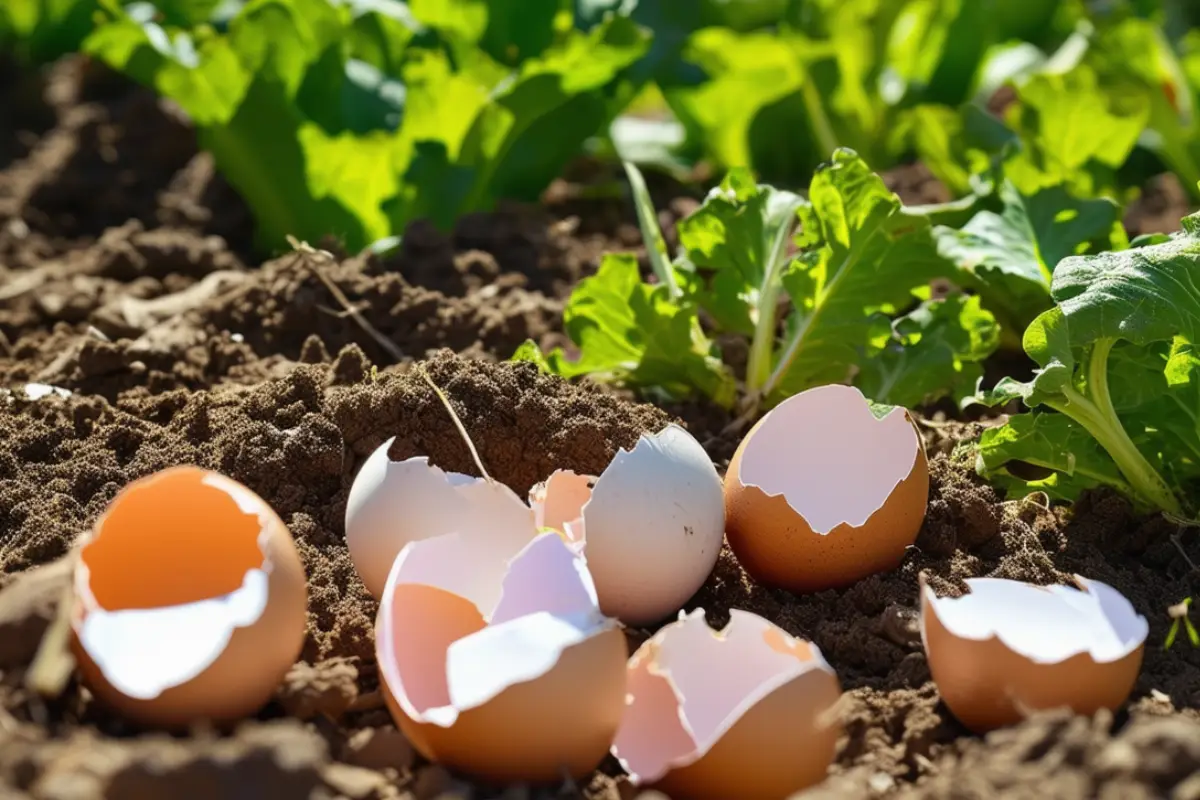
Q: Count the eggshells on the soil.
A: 7